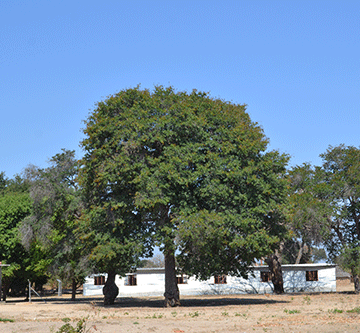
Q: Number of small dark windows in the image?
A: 6